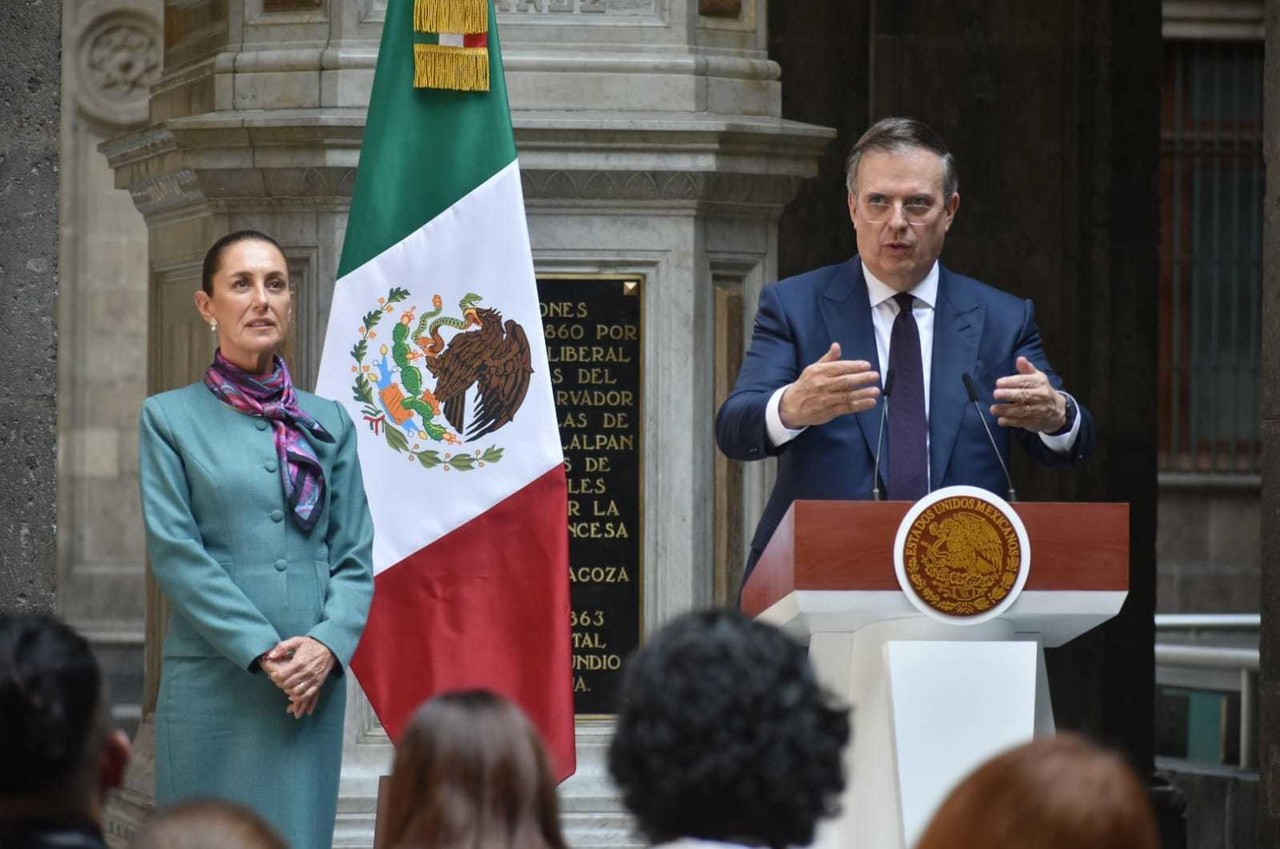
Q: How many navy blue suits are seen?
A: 1